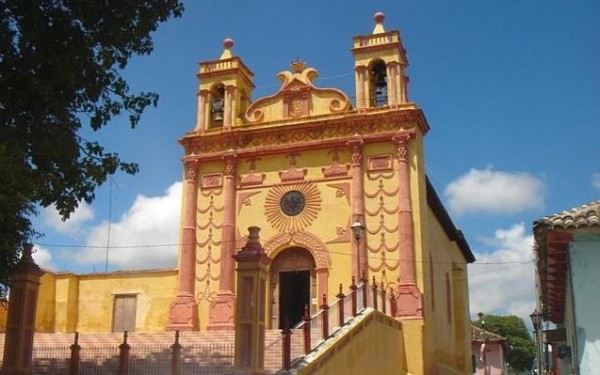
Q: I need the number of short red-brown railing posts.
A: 12